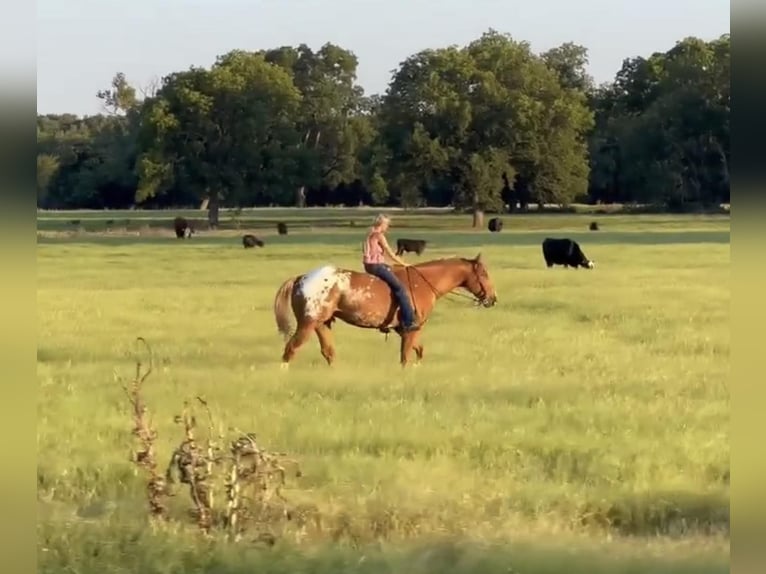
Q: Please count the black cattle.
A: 7